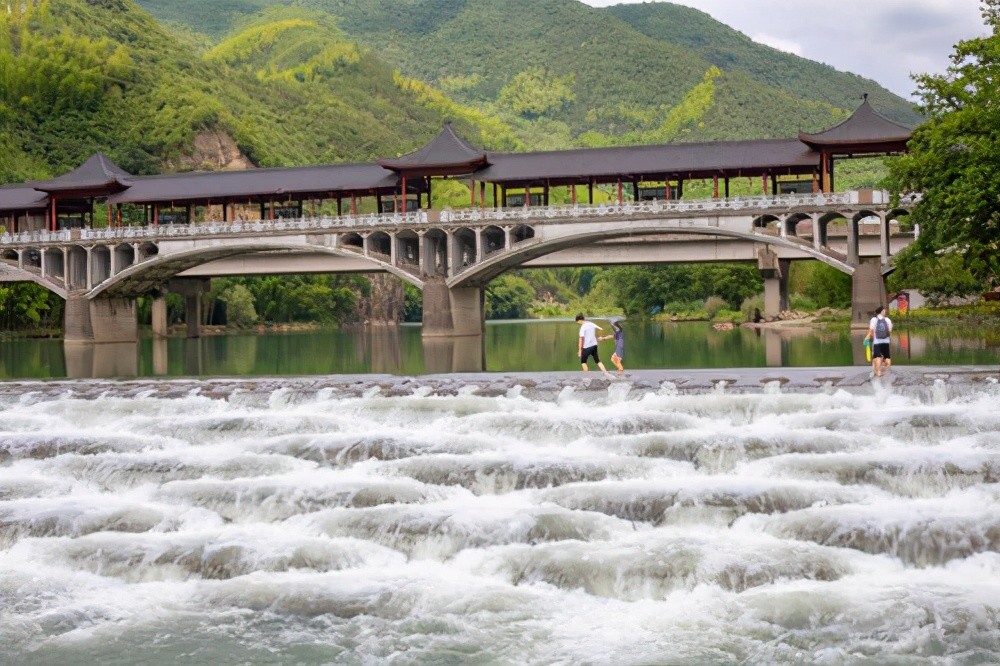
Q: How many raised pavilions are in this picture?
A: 3